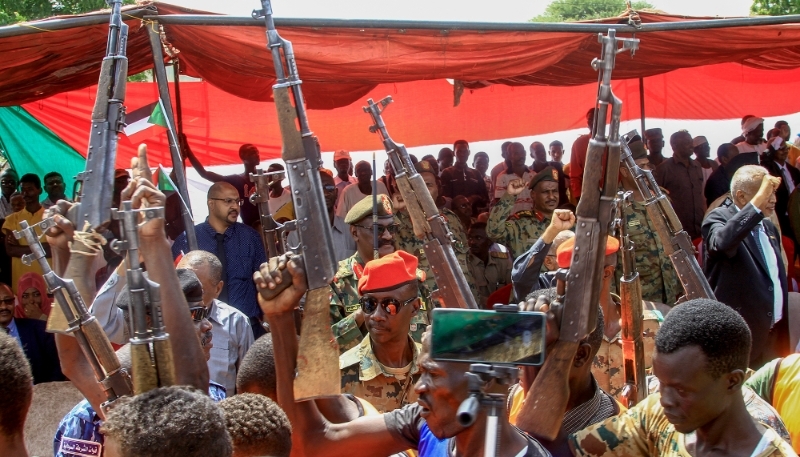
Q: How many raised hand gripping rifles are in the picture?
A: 3